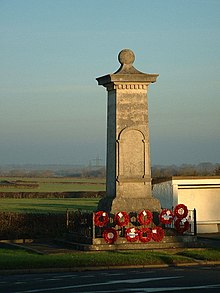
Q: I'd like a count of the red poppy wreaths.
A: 10